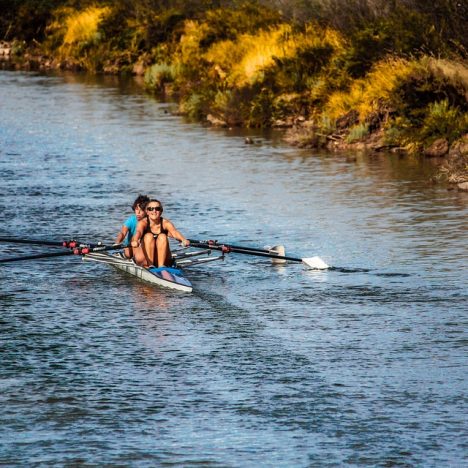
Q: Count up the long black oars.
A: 4